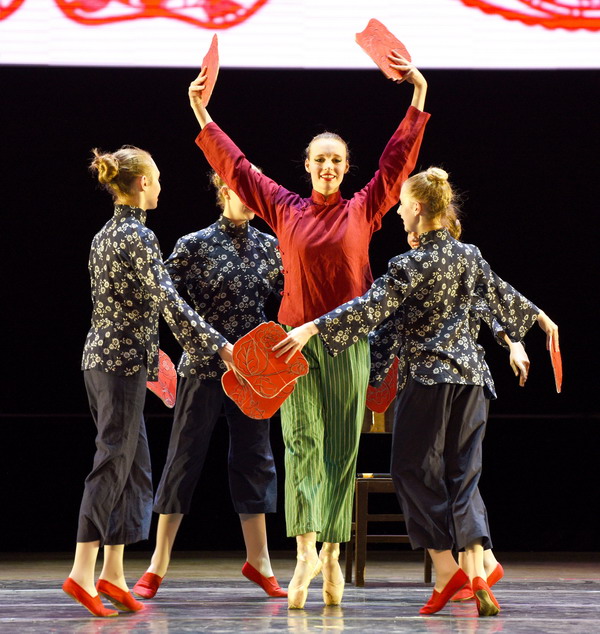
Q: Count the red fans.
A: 7